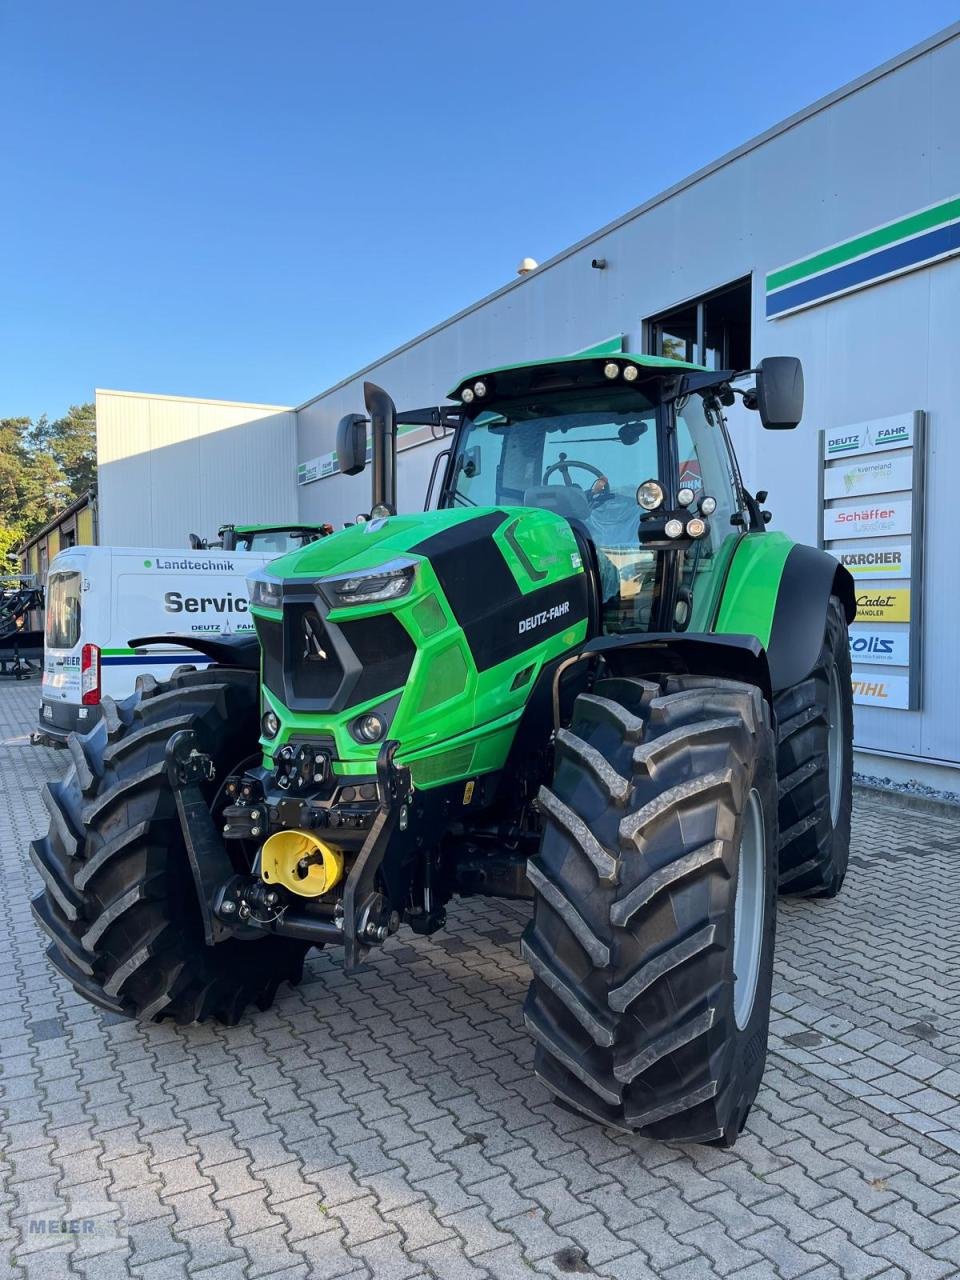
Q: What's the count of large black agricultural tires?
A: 3